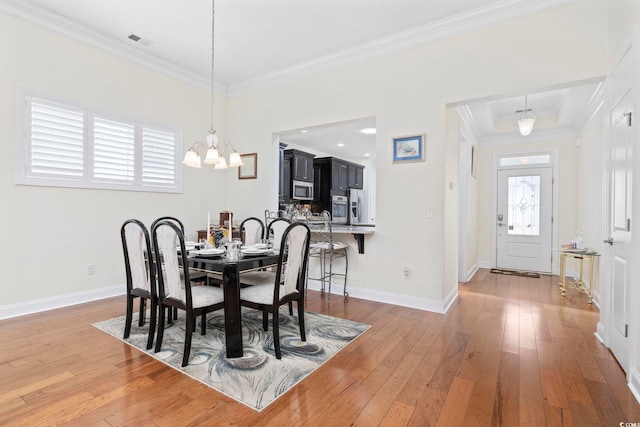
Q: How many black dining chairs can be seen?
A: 6